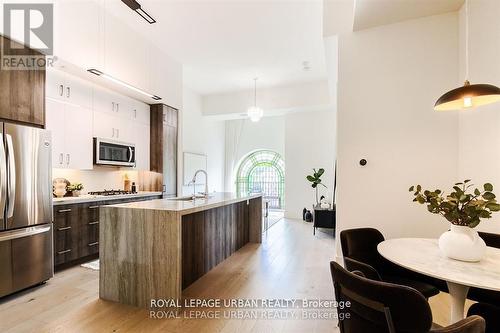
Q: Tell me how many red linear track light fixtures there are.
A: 0